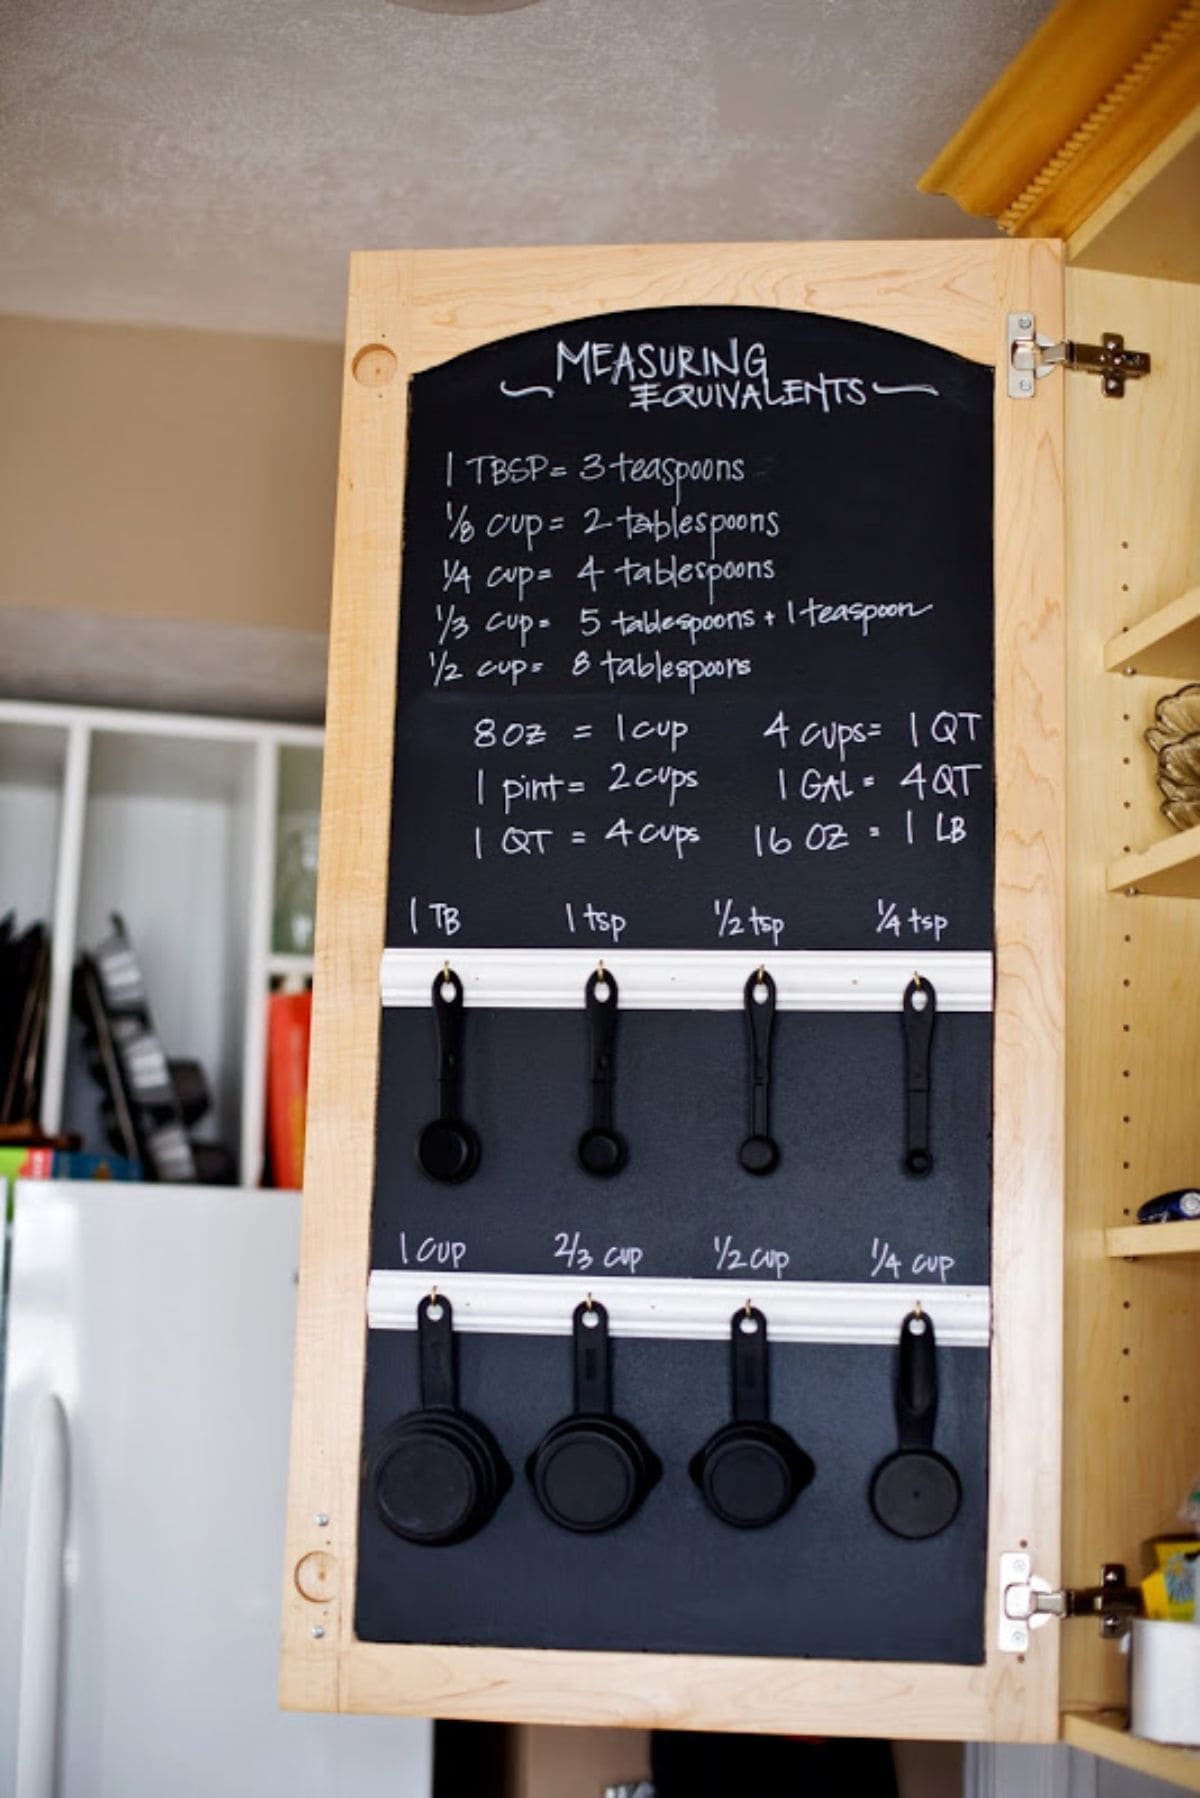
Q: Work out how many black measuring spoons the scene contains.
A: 4